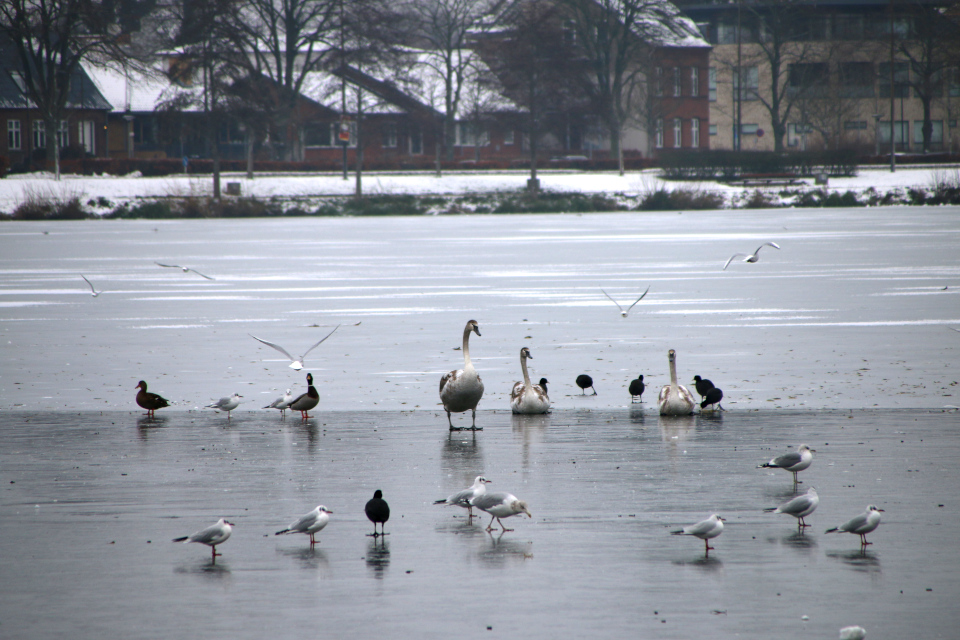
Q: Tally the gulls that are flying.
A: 5